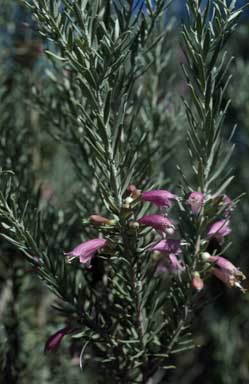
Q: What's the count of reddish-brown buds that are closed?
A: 3